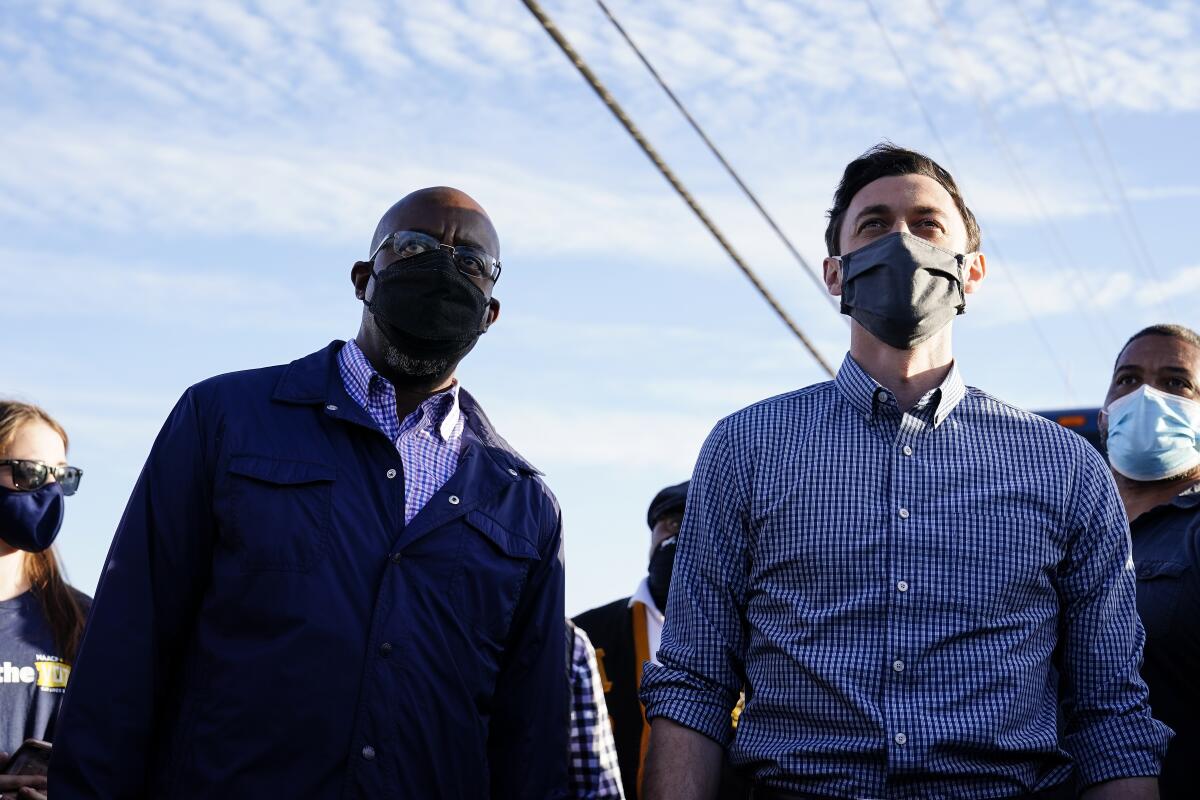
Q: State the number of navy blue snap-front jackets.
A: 1